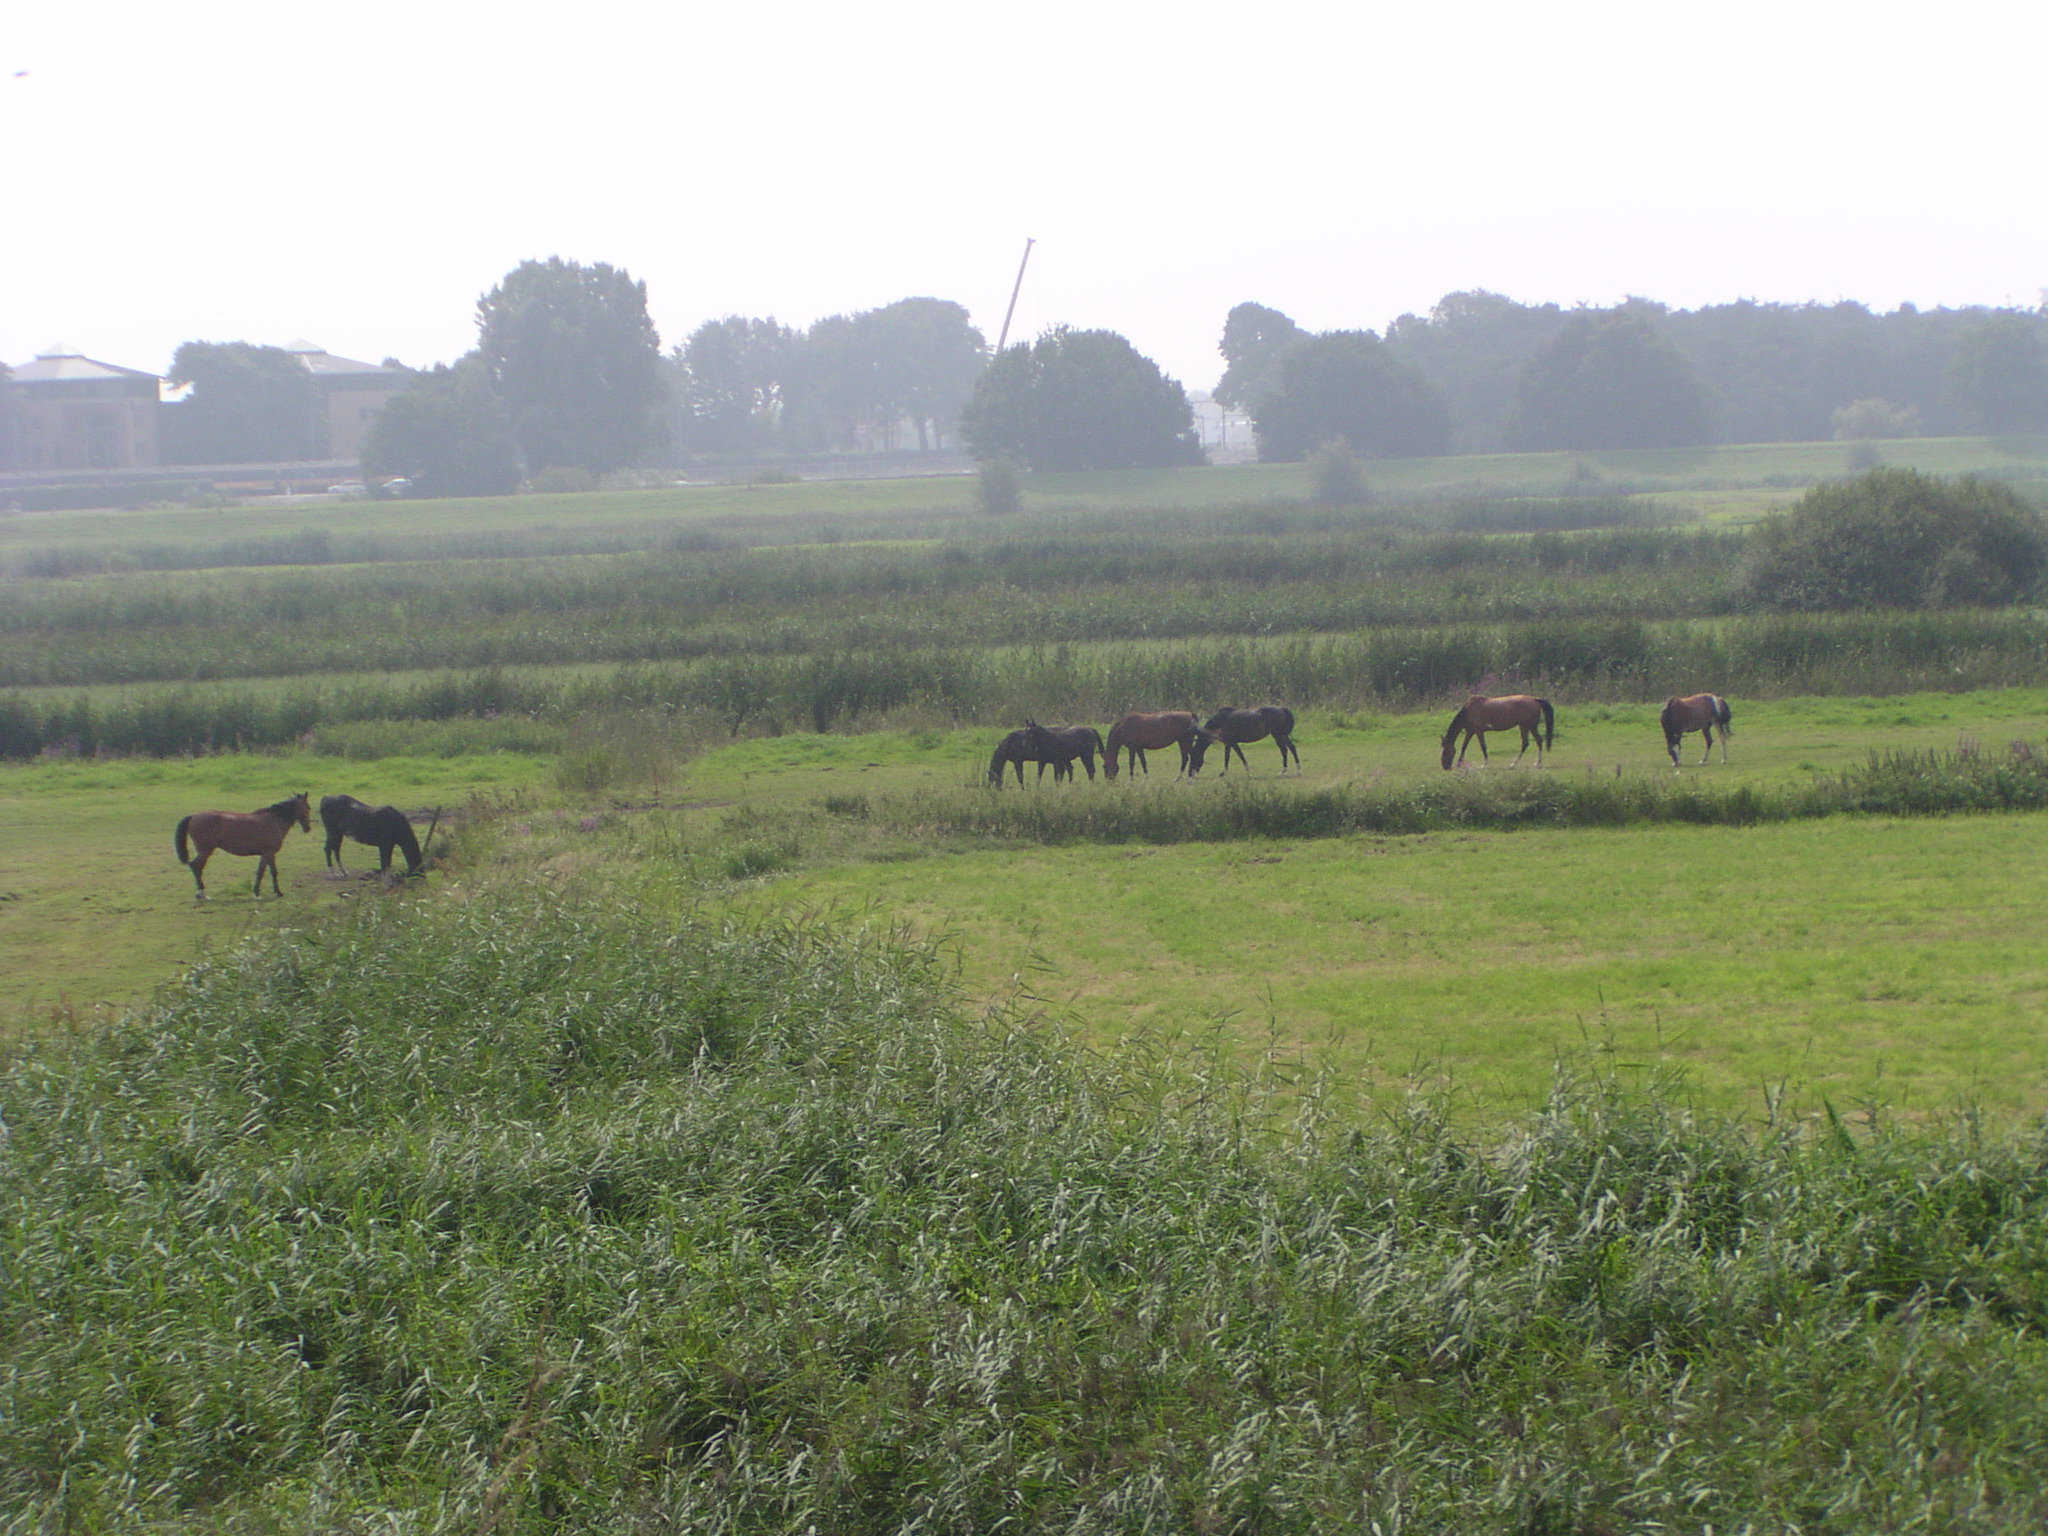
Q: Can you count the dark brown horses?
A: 4